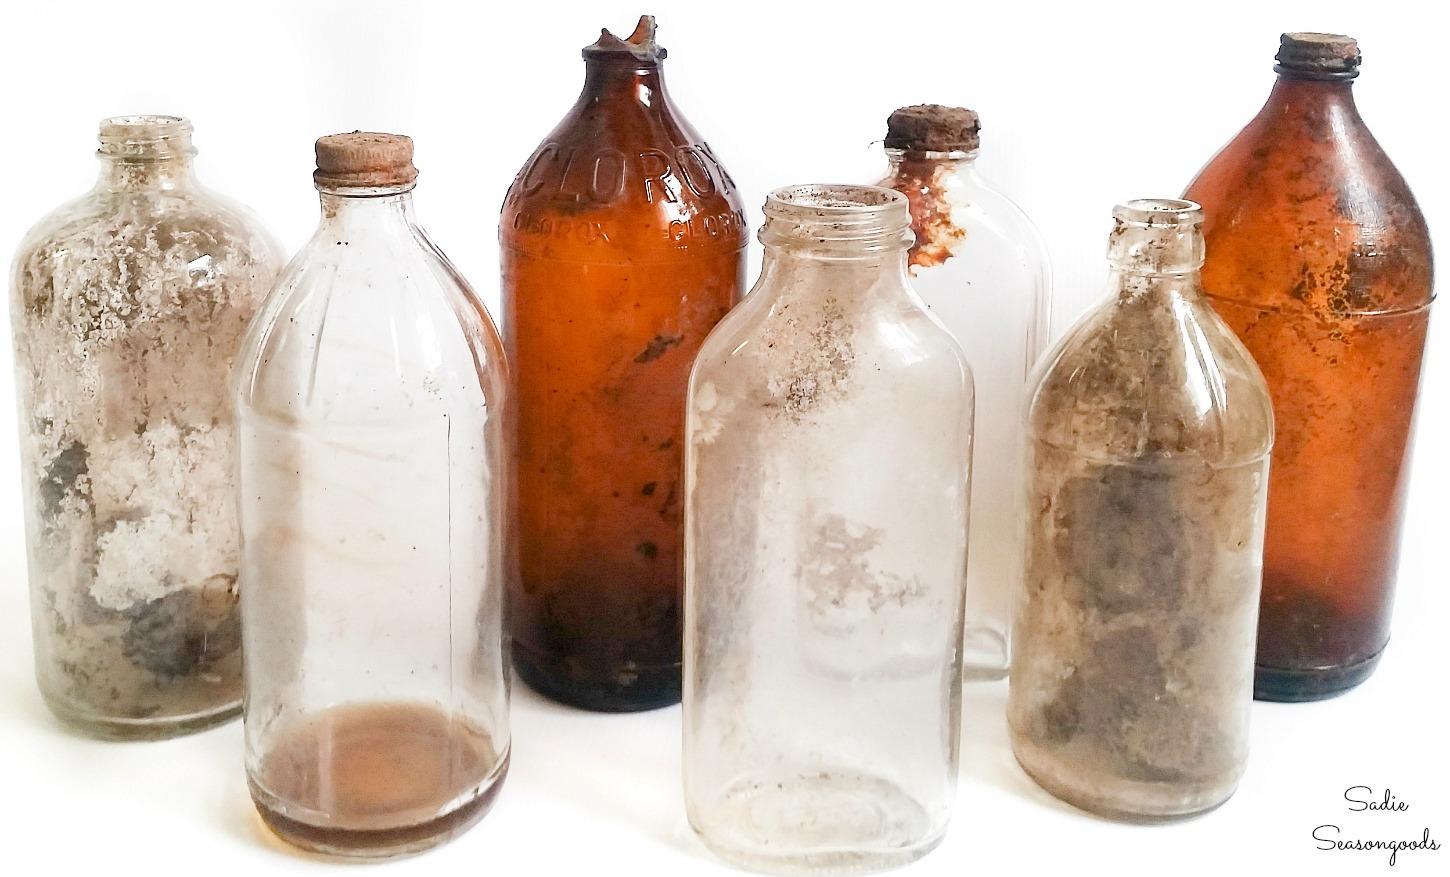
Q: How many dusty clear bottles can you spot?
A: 5